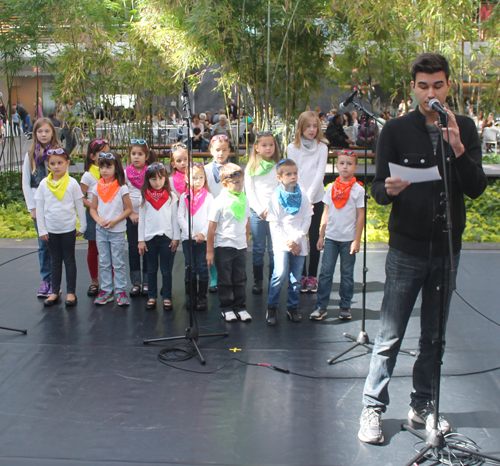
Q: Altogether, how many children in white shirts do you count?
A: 14